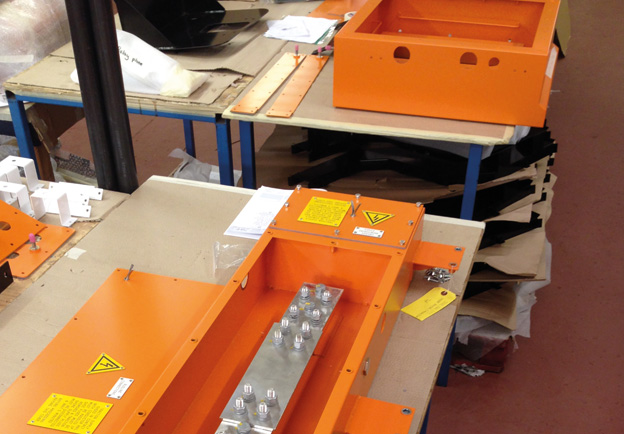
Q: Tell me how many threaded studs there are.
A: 12